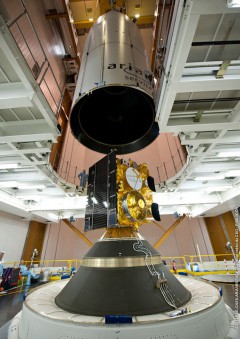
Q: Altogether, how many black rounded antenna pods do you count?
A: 2